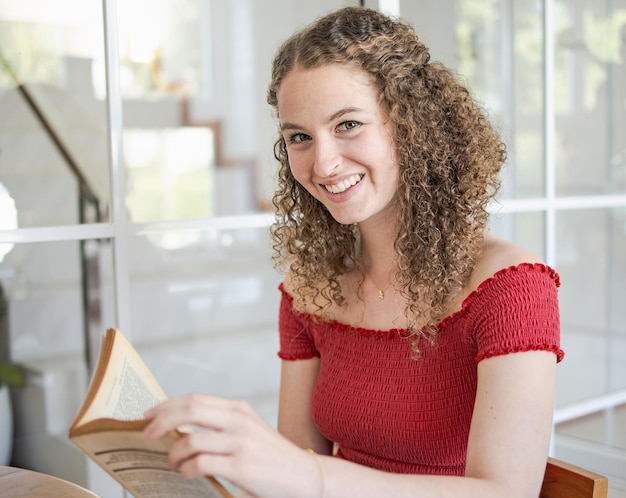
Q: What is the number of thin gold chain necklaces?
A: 1